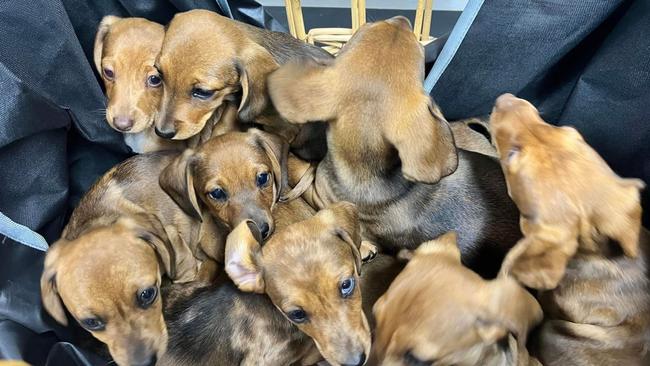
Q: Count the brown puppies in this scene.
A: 8